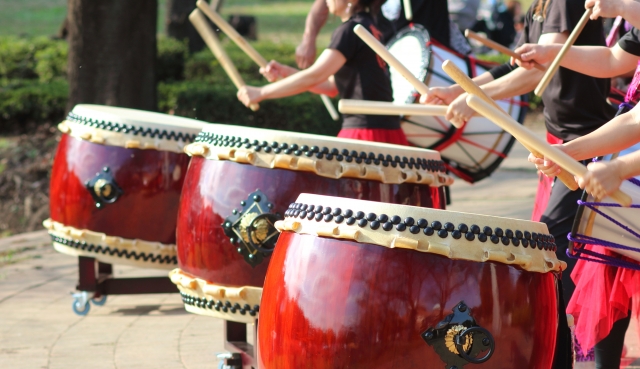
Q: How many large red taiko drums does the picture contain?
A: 3